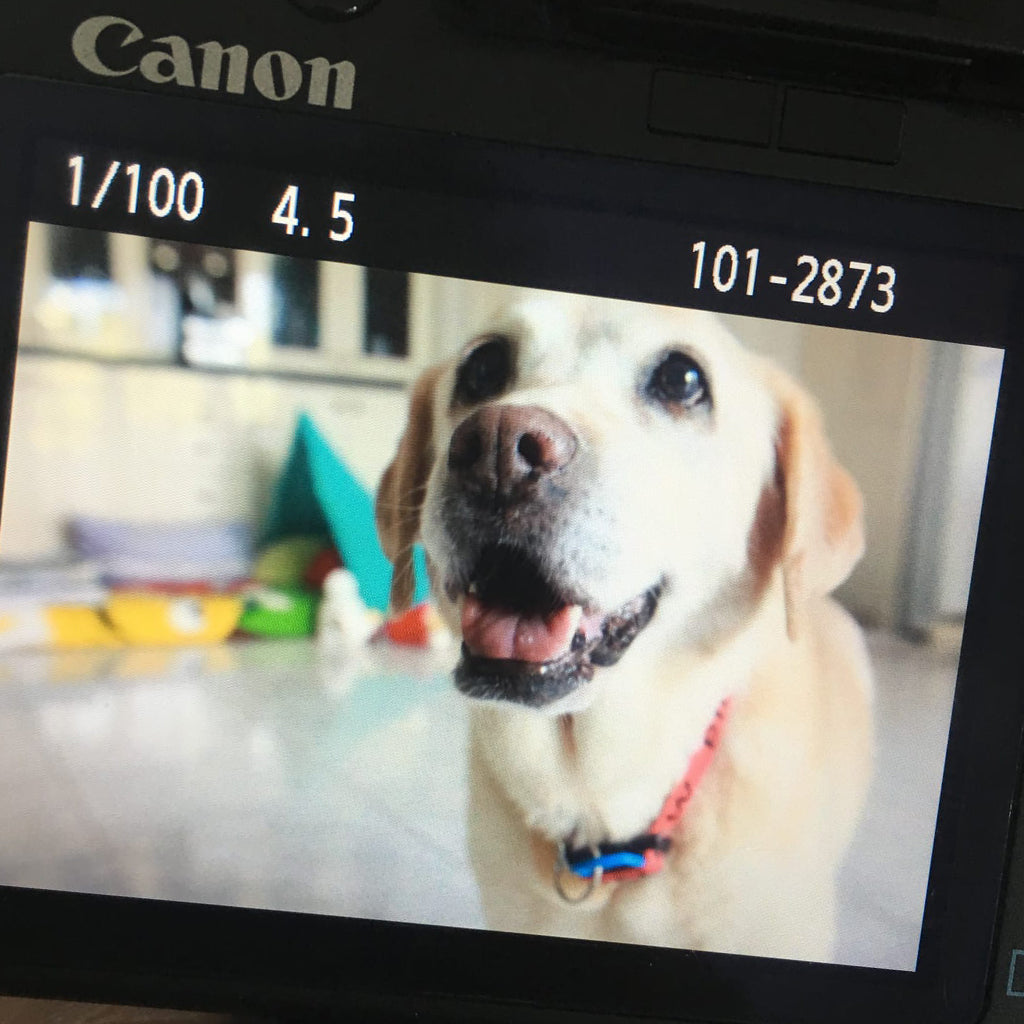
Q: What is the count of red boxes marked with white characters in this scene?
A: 0